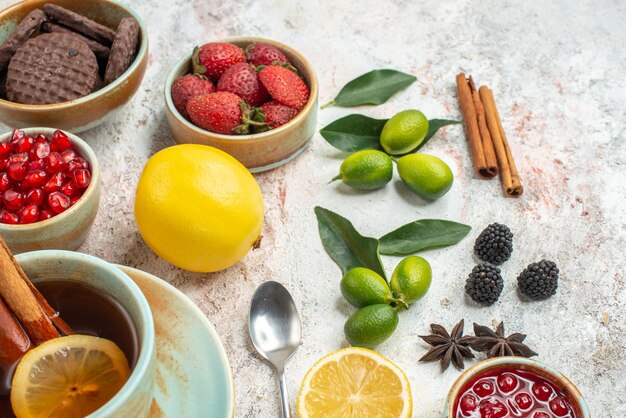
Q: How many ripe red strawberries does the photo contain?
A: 7